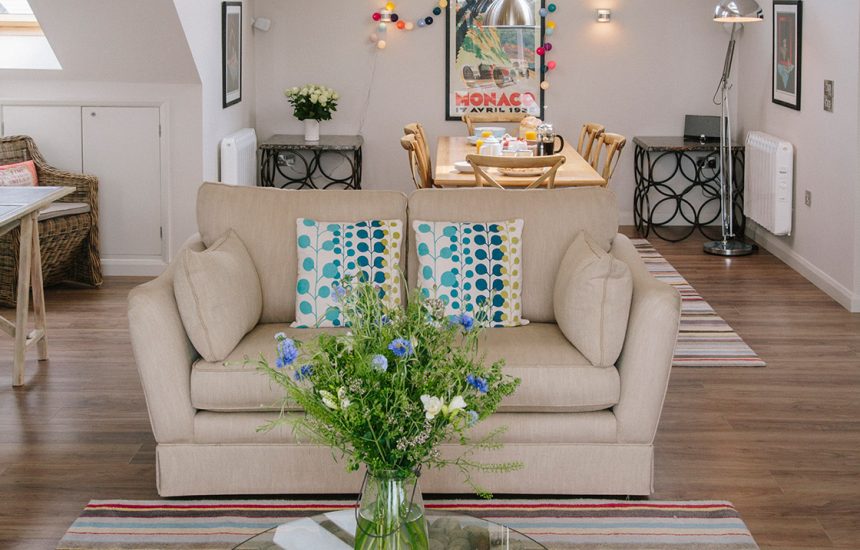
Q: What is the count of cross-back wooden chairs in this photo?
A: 6